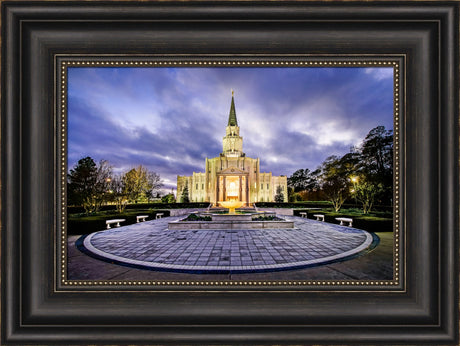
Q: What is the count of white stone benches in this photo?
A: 6